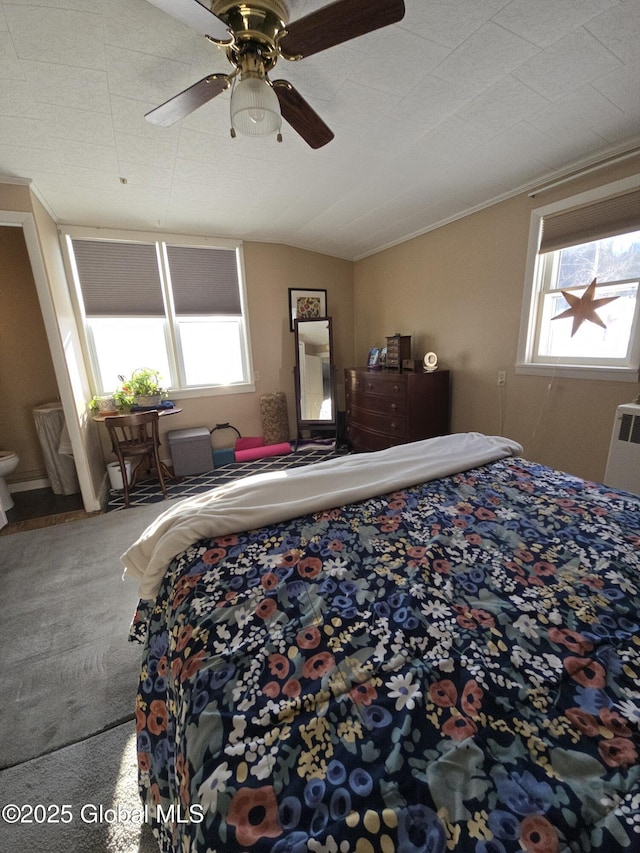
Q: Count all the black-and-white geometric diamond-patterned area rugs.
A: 1